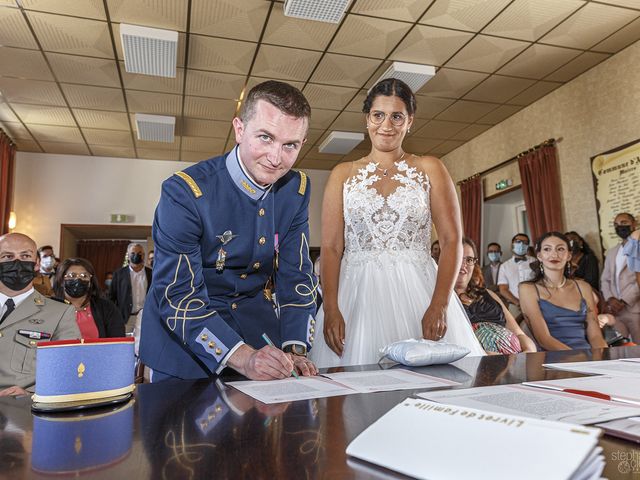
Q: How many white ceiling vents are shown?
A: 5